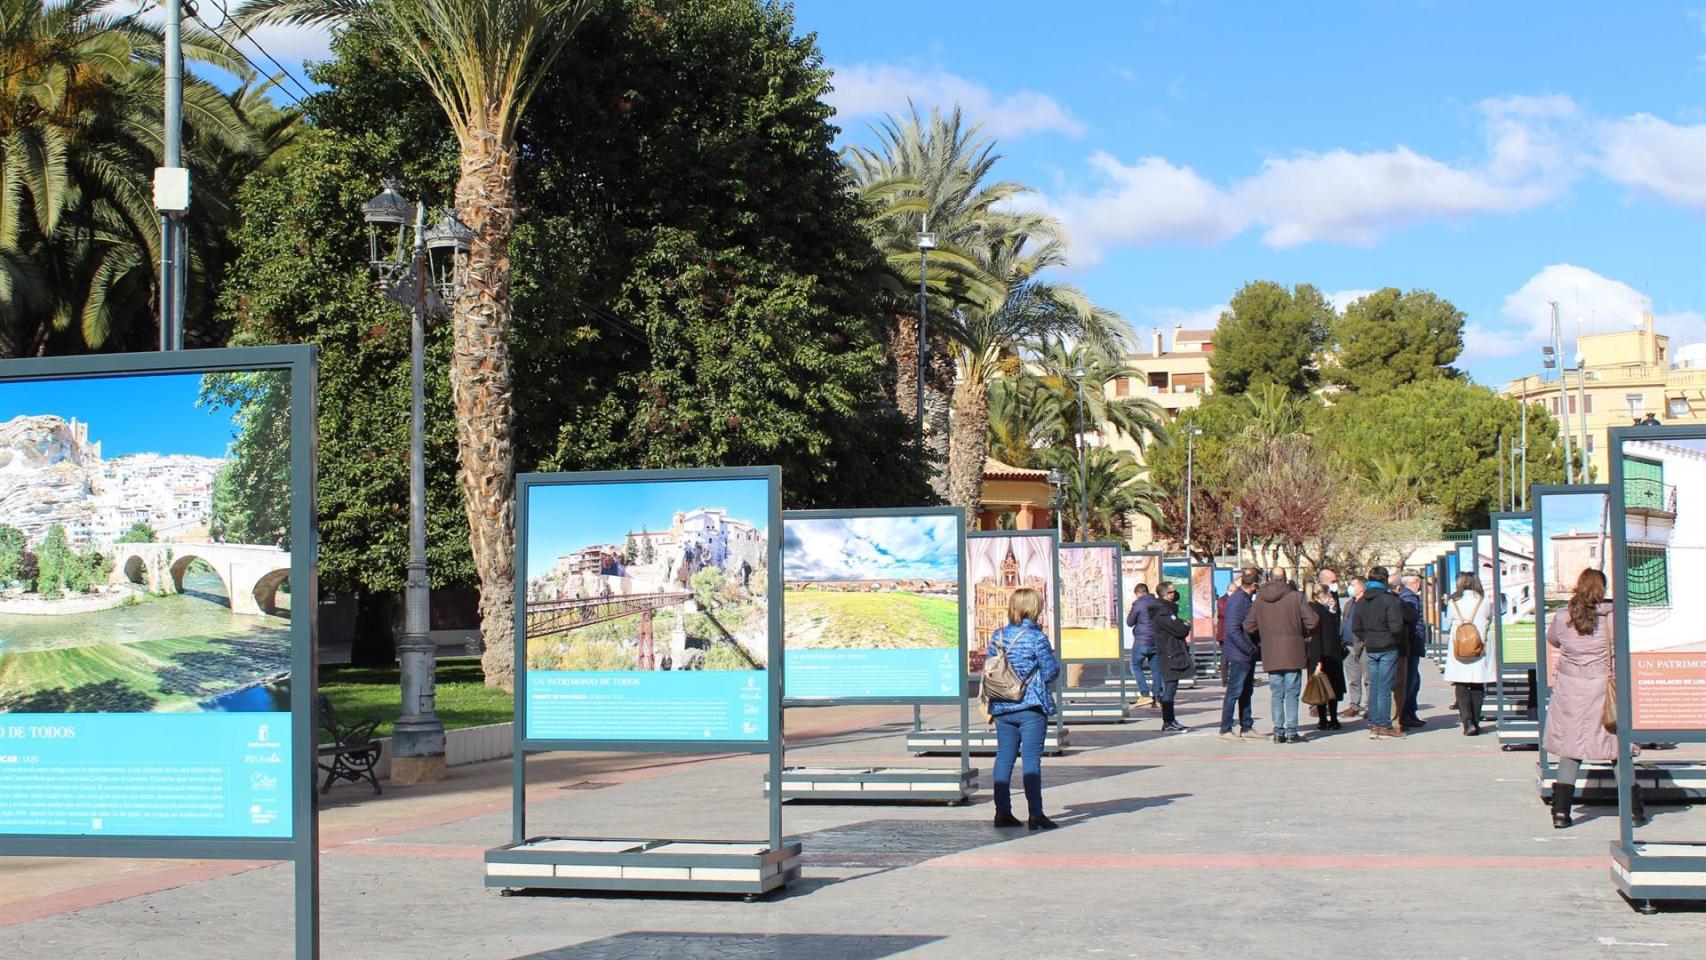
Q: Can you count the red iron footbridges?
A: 1